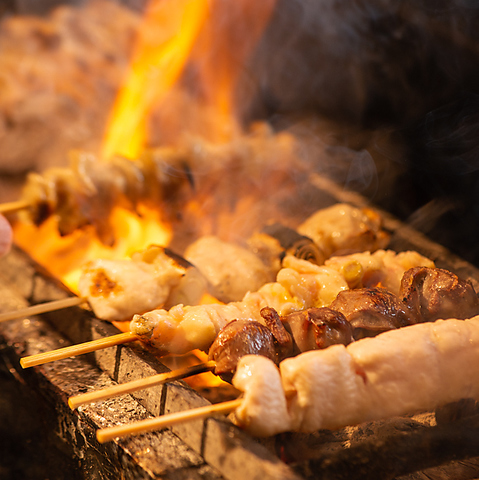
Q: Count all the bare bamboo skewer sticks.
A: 5